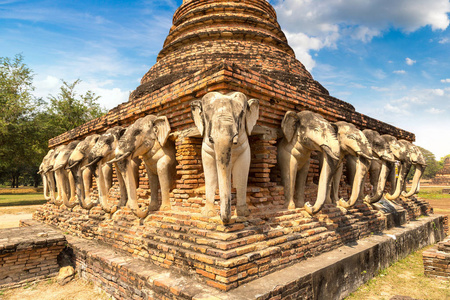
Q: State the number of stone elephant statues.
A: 12